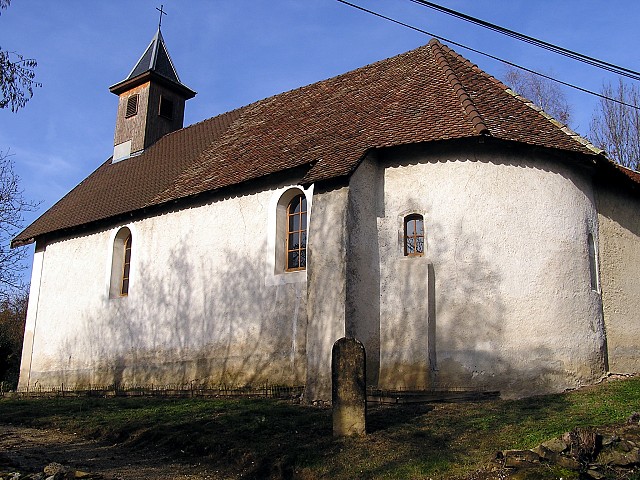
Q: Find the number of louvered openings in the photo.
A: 2